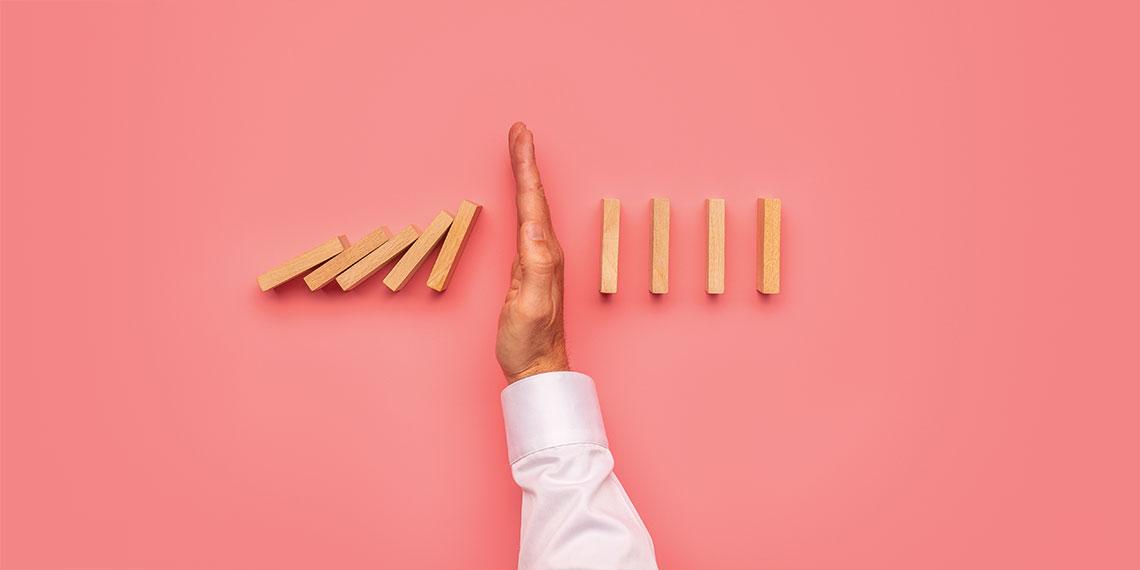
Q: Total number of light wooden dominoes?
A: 9